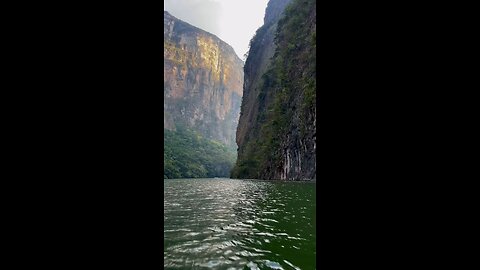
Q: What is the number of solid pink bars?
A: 0